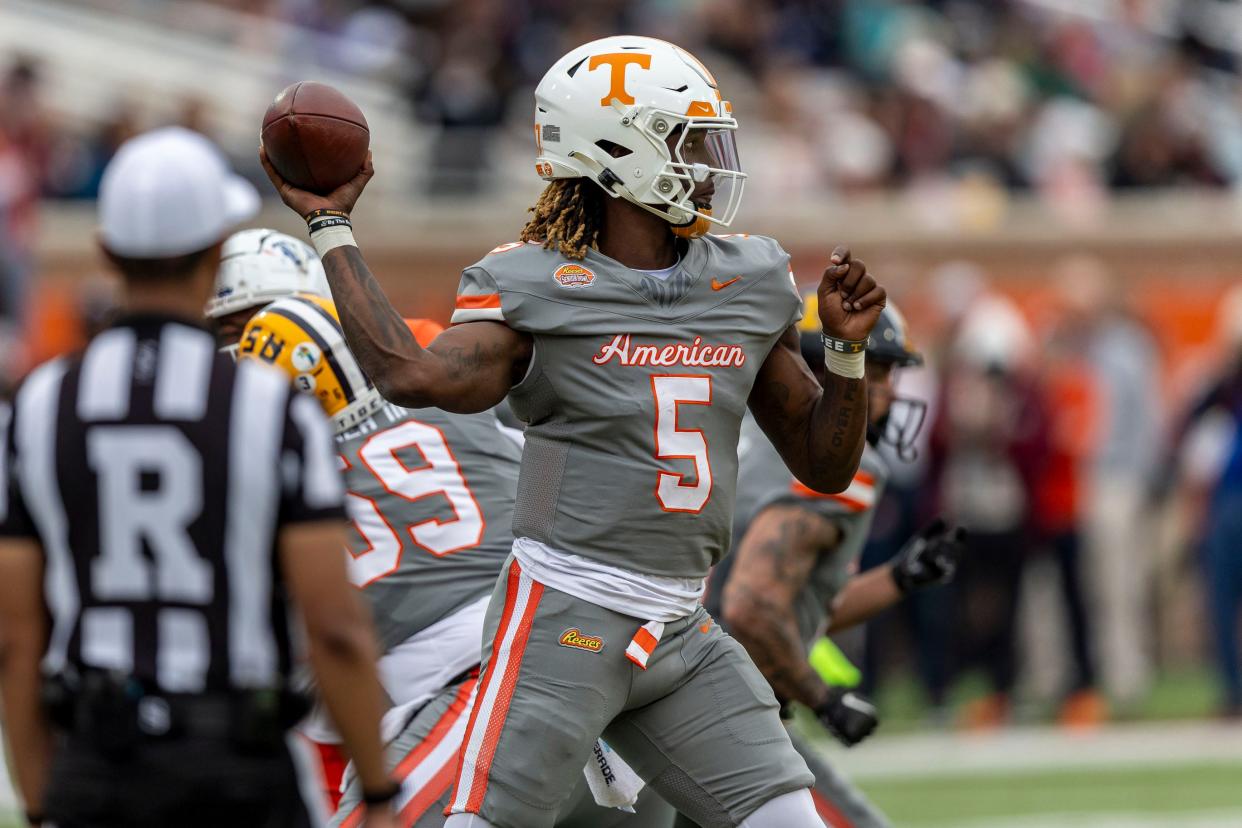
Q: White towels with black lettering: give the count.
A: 1